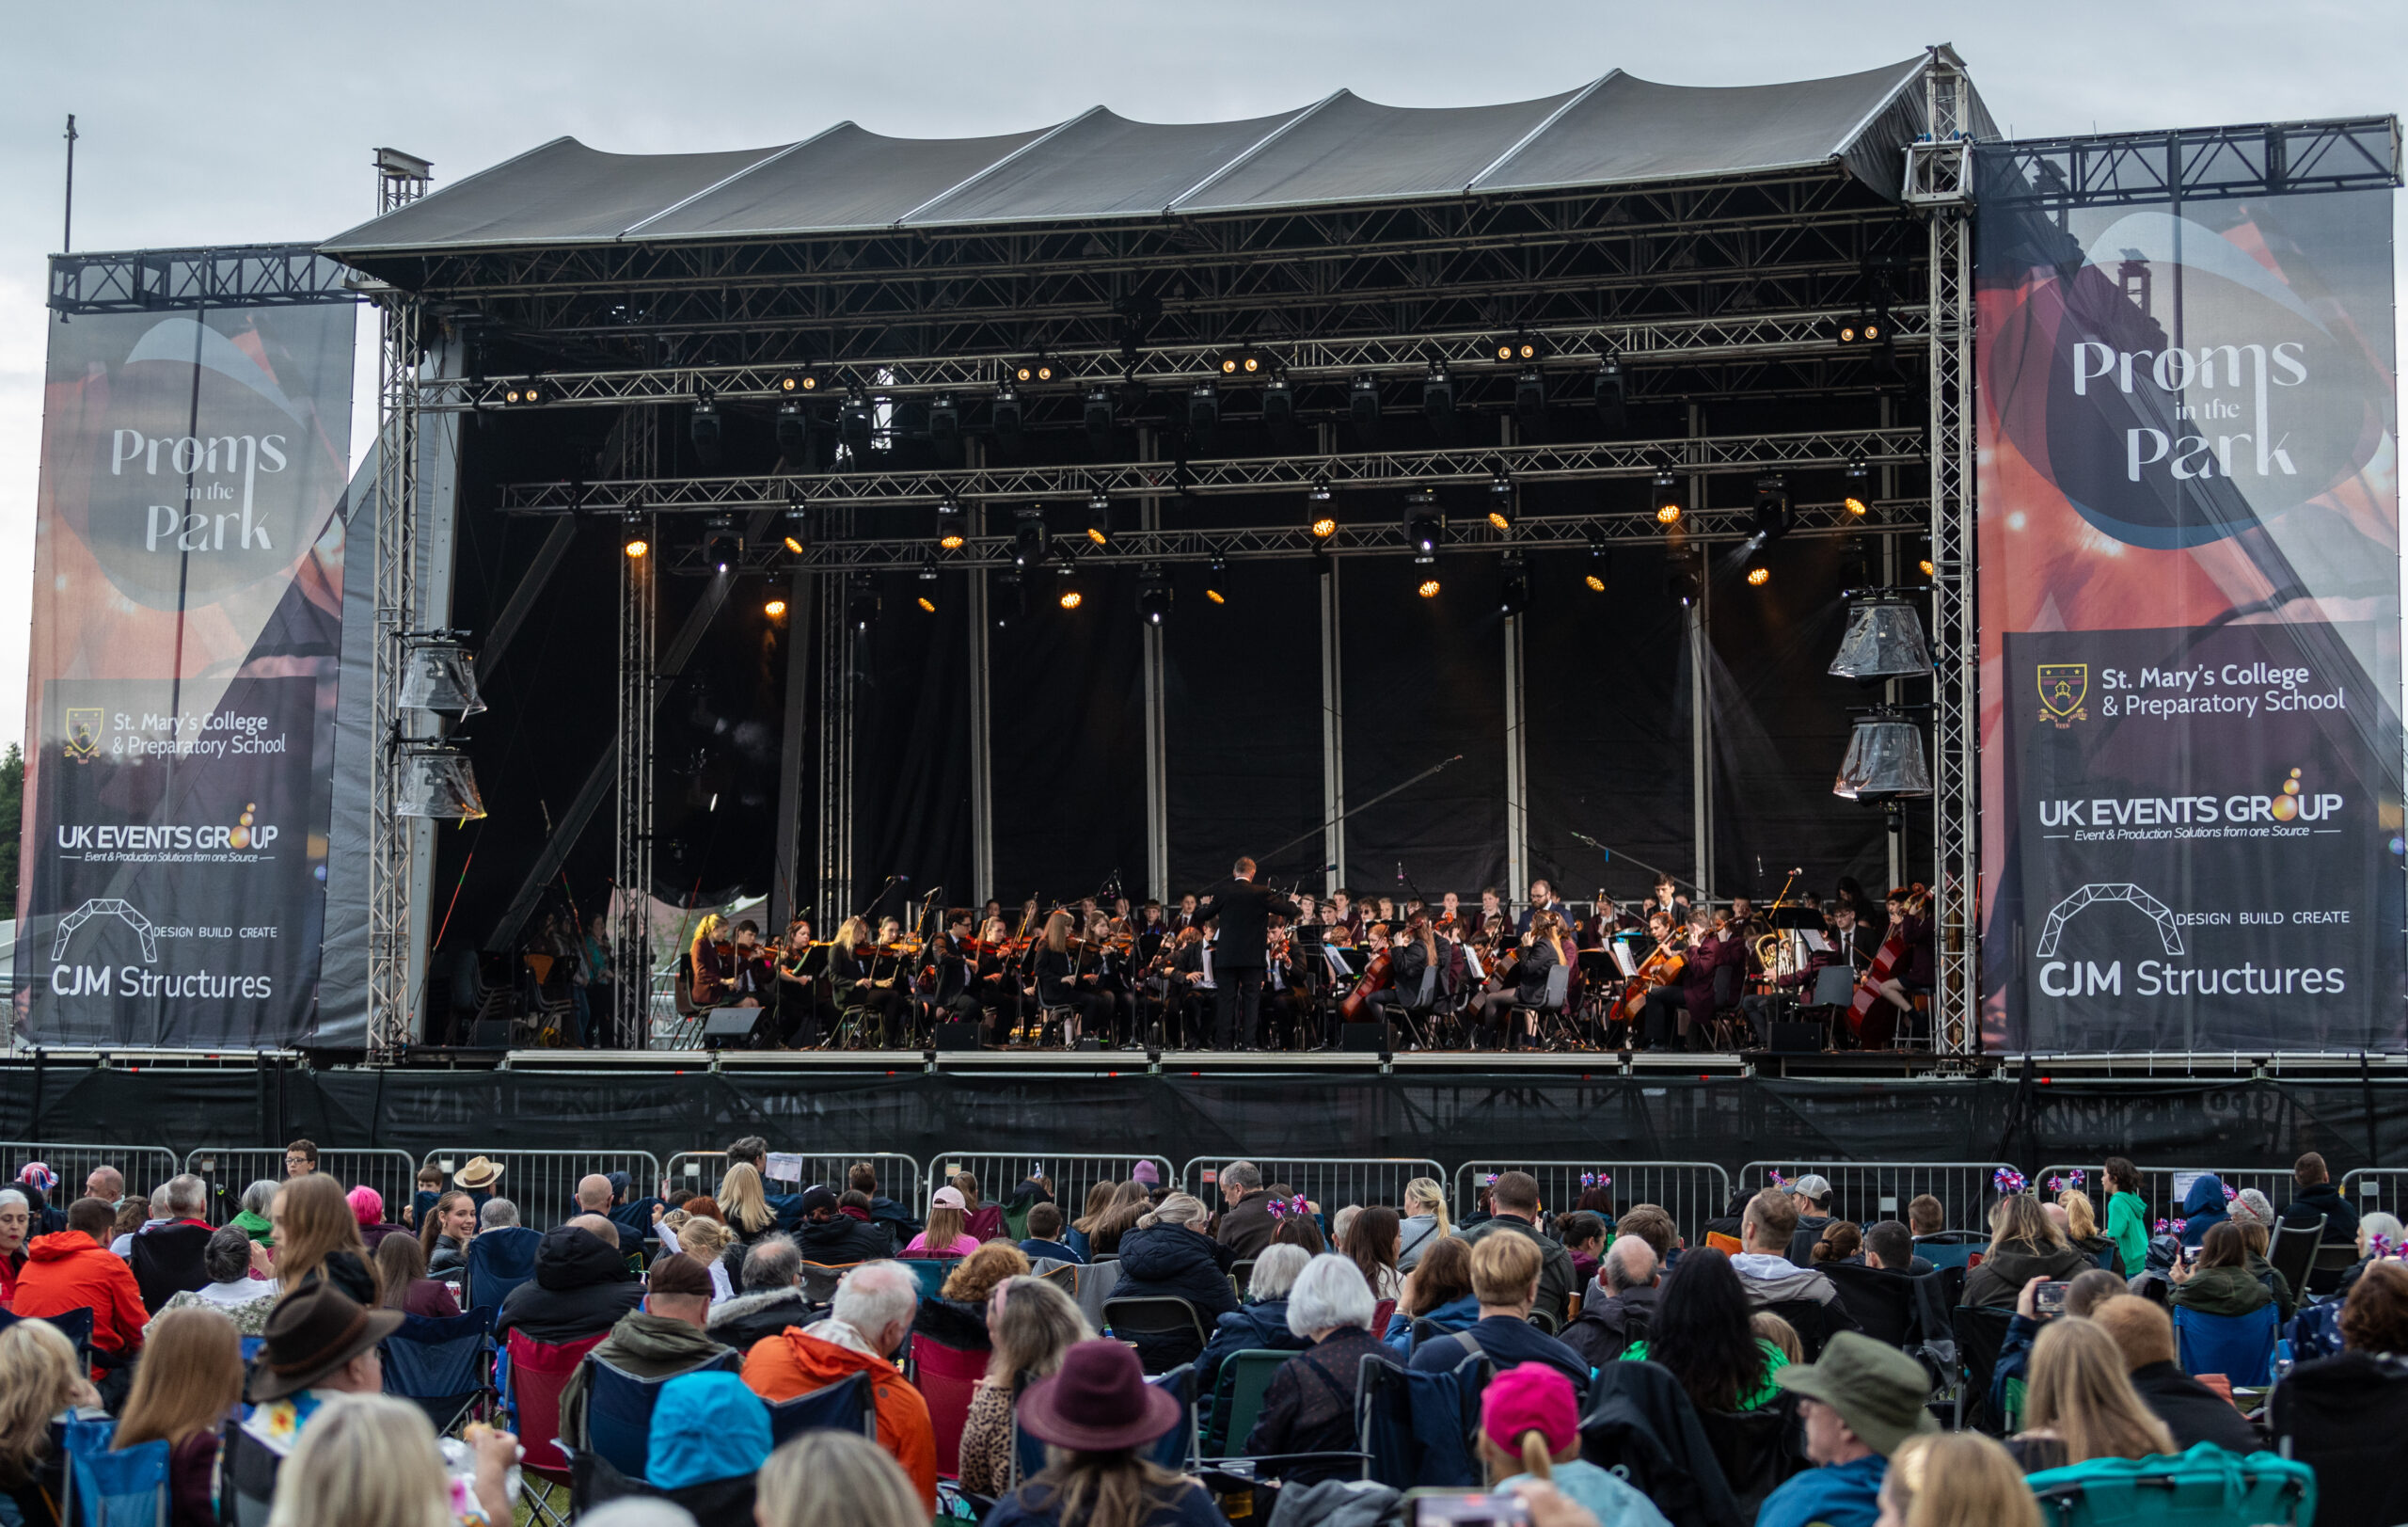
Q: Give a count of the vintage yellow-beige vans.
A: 0